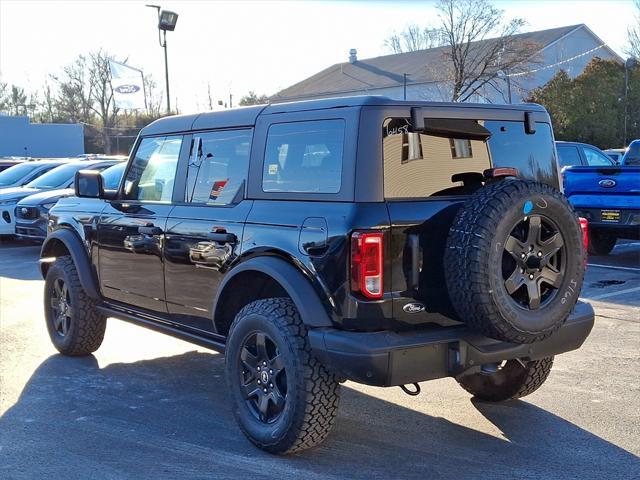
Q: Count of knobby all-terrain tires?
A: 4